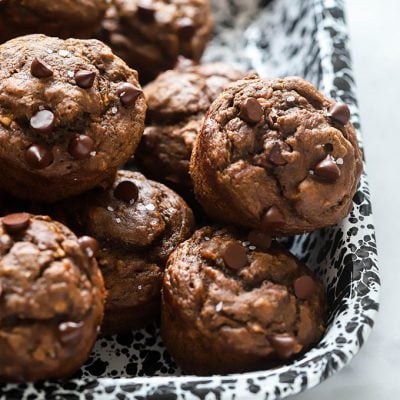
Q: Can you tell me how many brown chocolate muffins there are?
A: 8